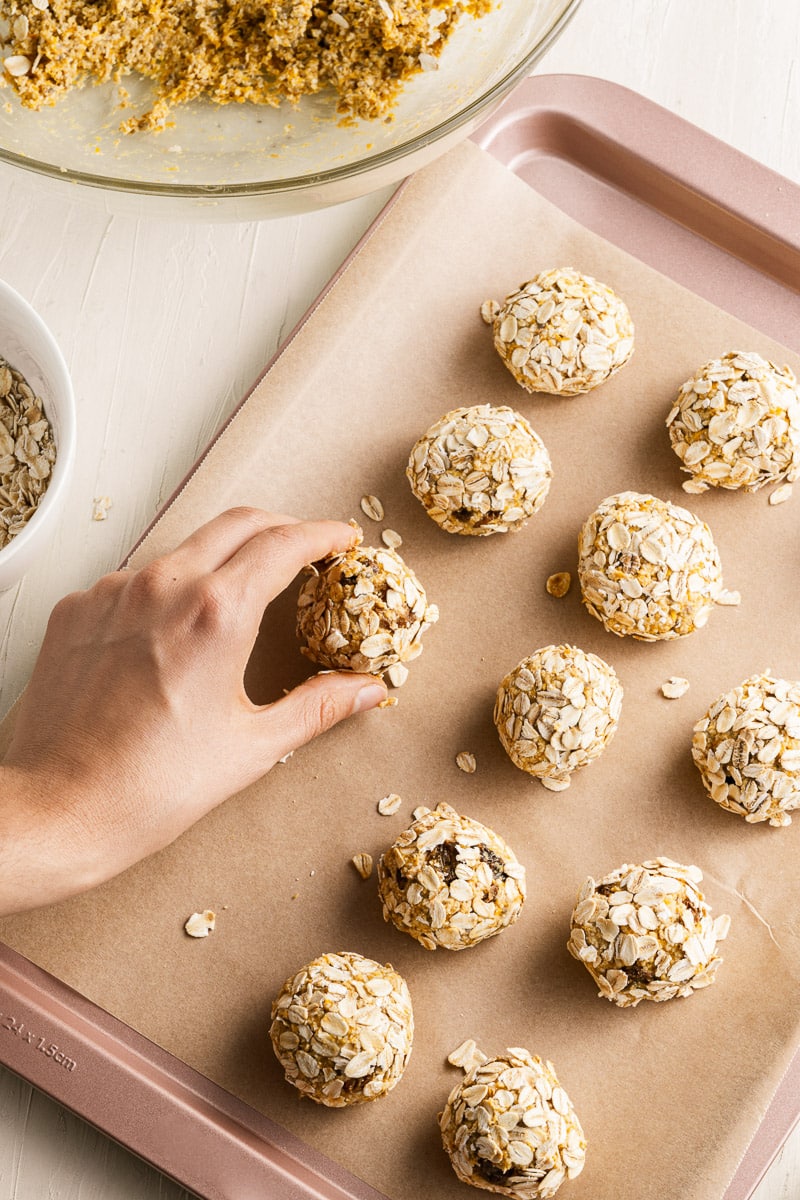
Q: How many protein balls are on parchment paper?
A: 11